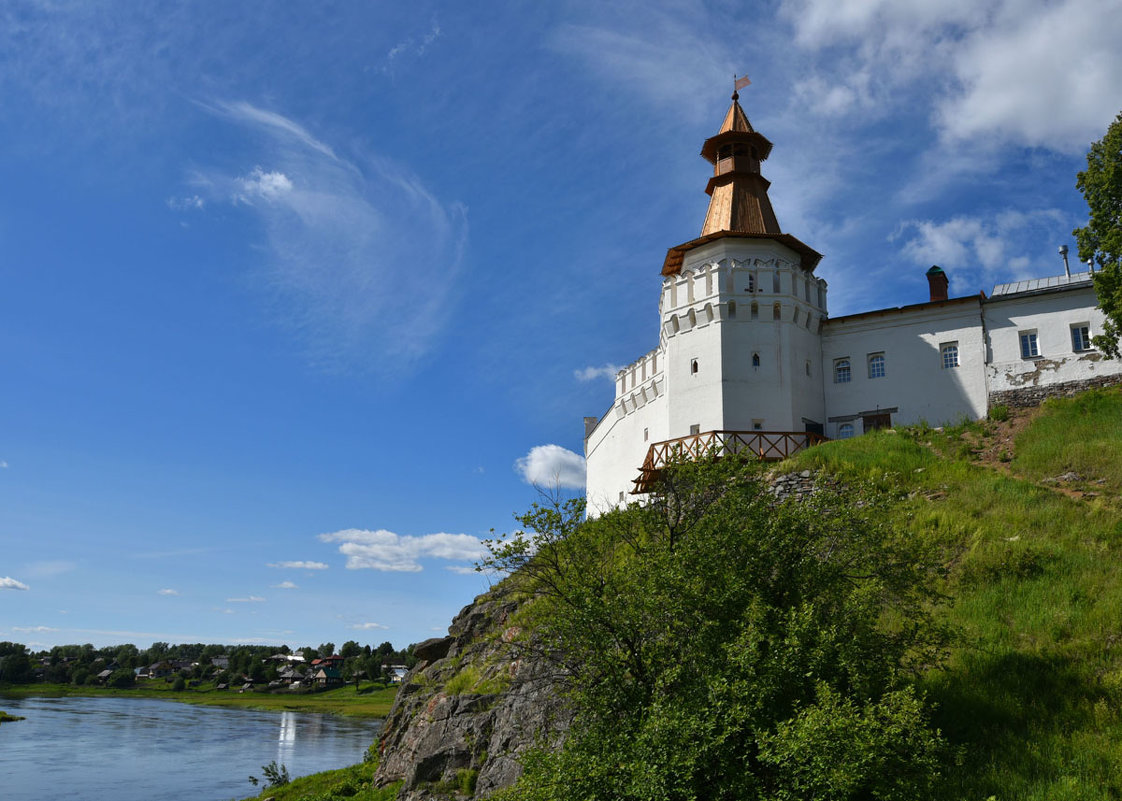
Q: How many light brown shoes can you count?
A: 0